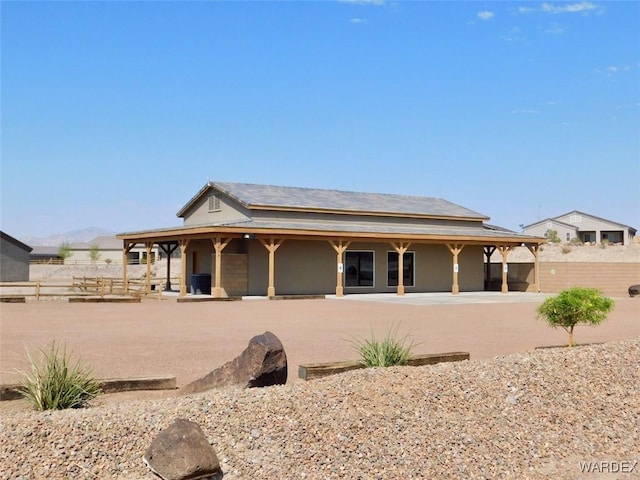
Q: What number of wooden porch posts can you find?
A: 12